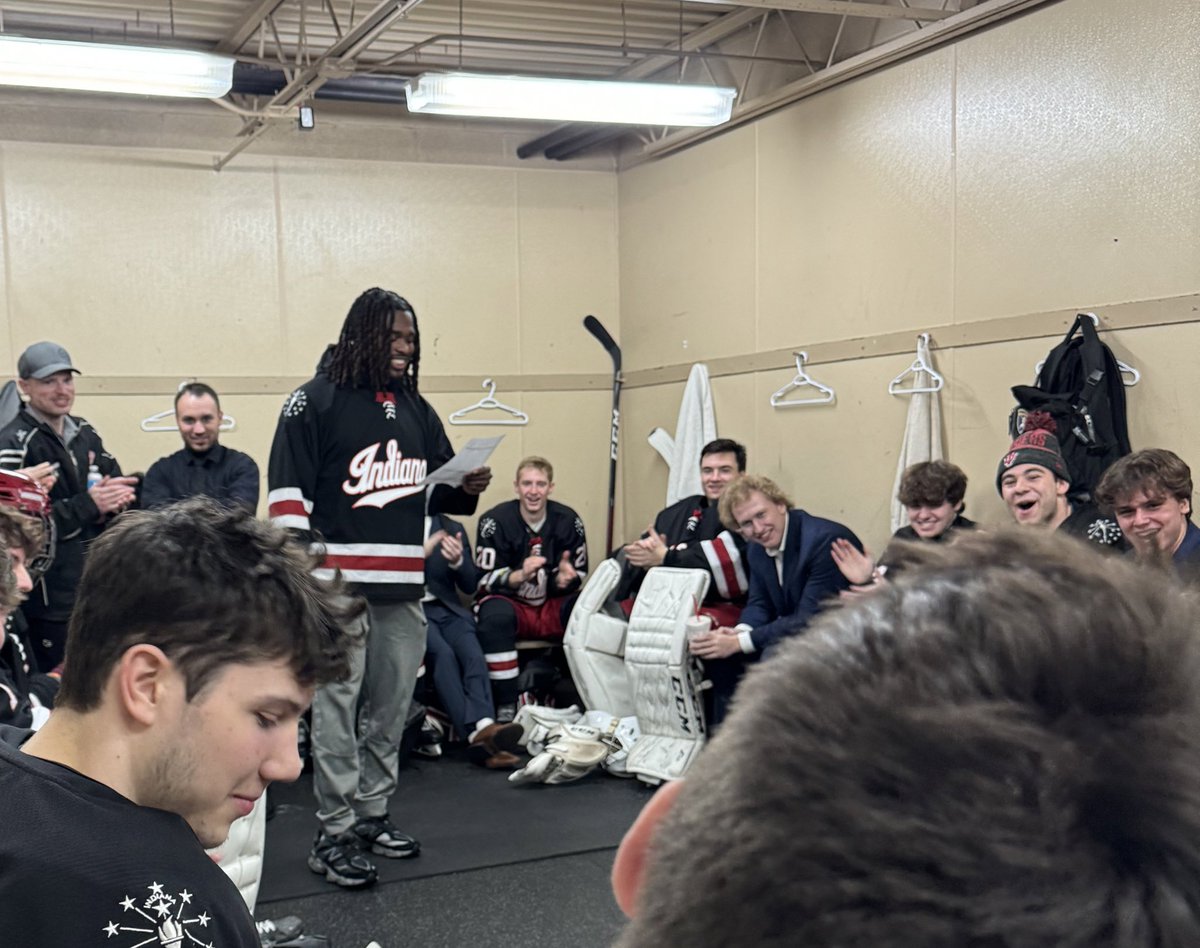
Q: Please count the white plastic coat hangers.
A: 5